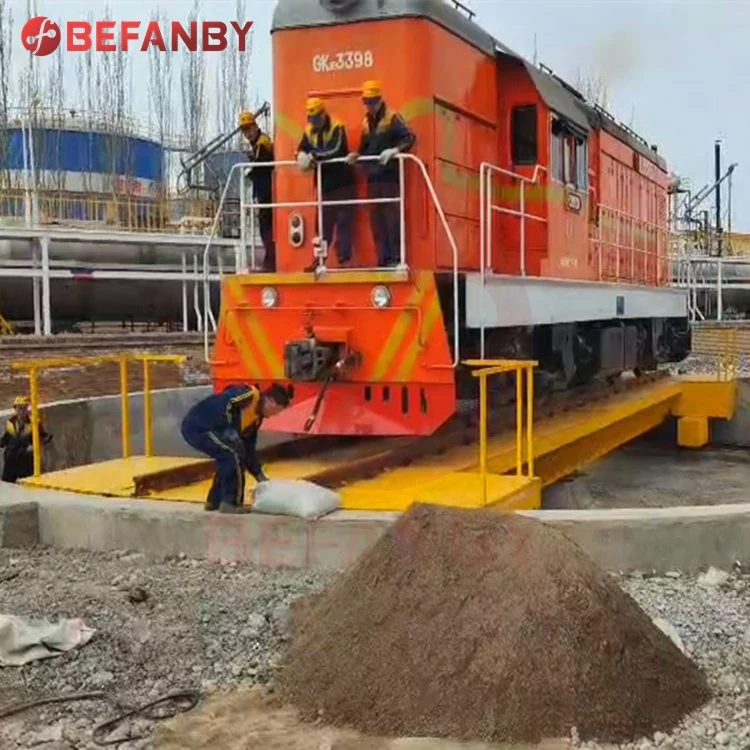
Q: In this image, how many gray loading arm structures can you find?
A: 2